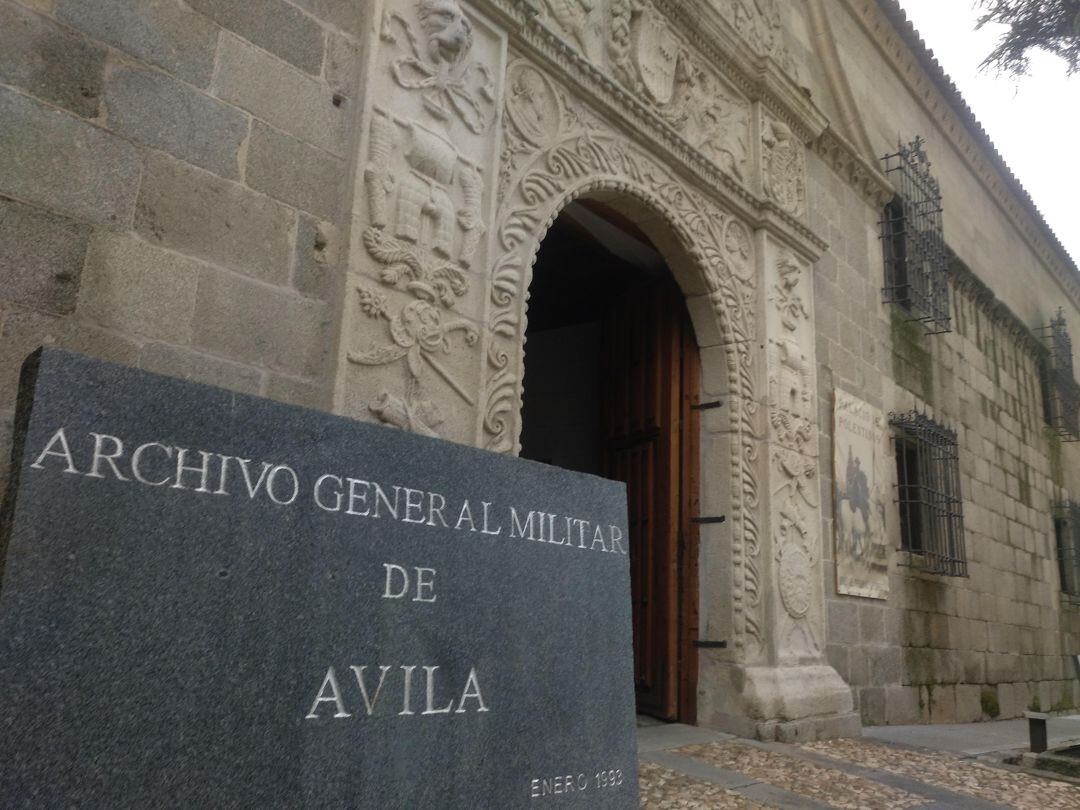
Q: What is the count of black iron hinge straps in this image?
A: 3